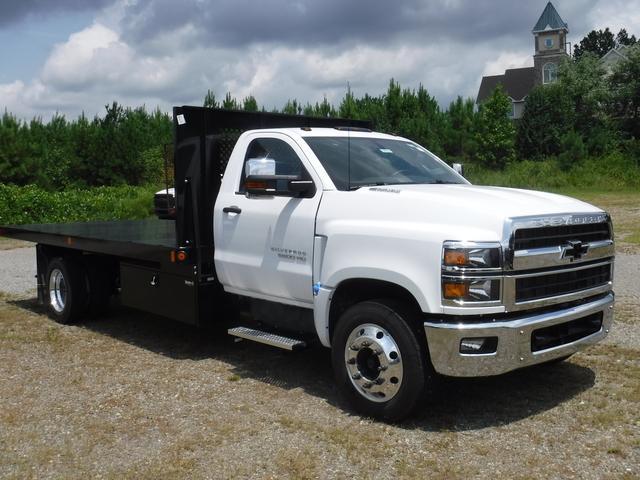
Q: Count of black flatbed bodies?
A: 1